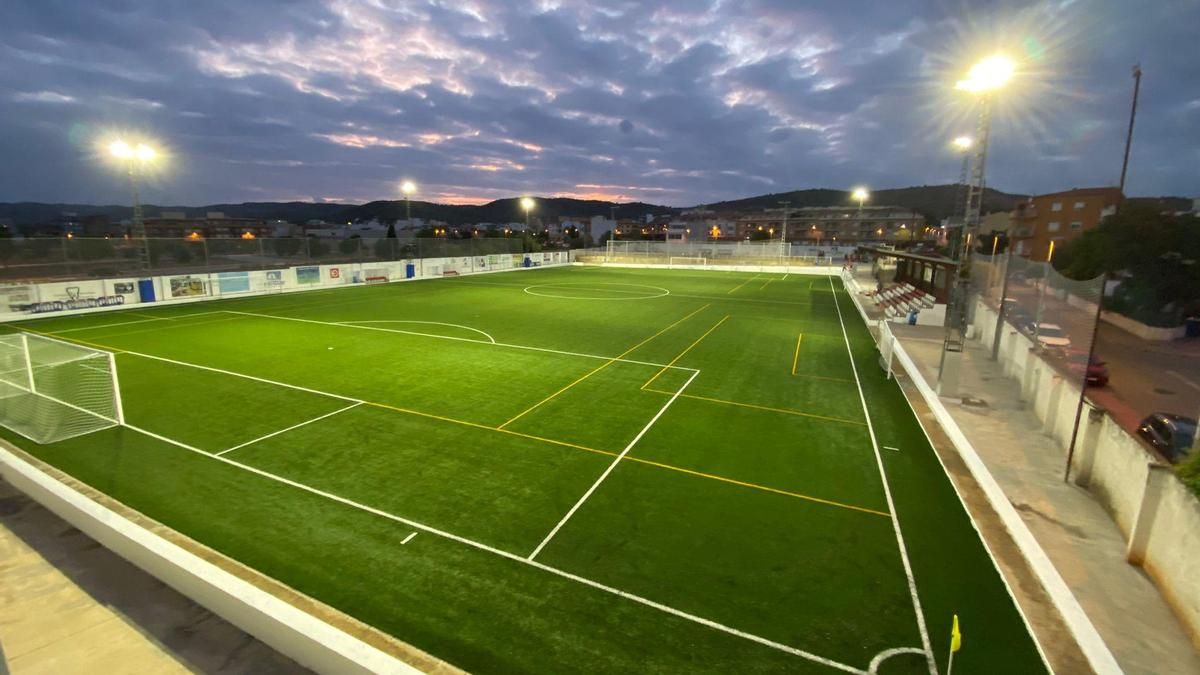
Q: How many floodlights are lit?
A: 6